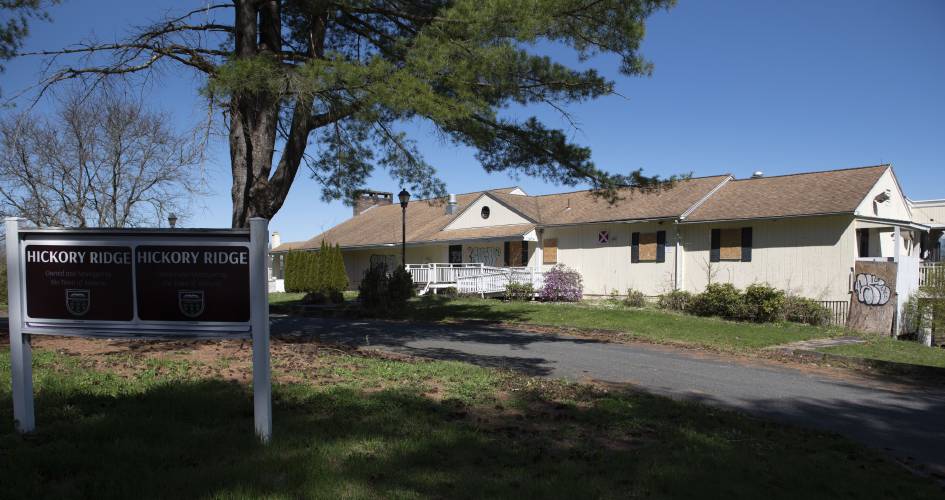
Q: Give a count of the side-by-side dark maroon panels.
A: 2